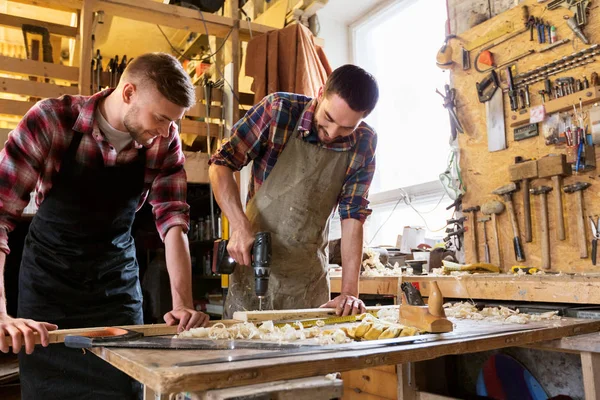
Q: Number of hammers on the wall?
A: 8